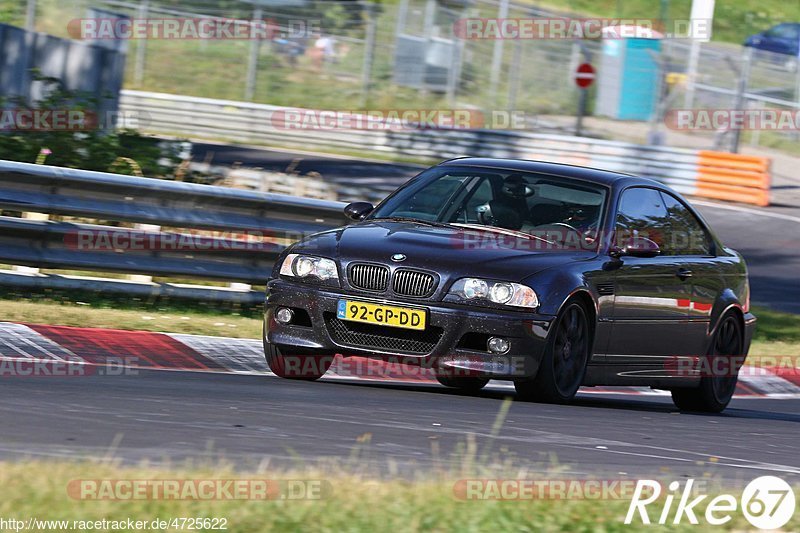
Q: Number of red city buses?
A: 0